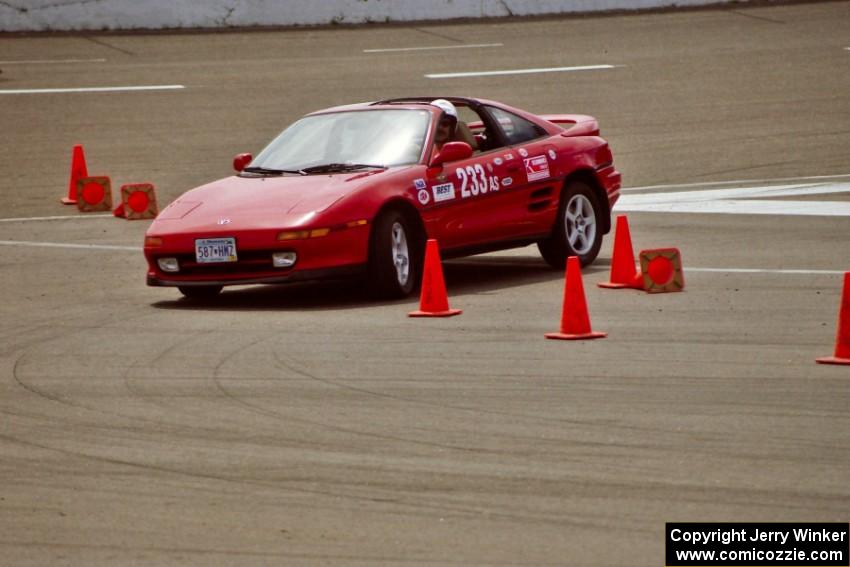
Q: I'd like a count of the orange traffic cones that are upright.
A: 5